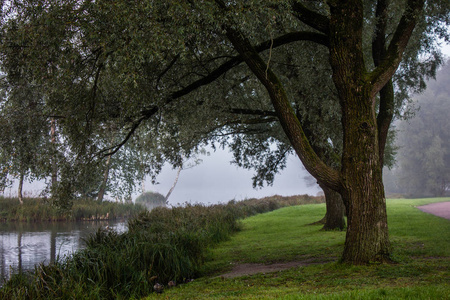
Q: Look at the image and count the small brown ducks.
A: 2